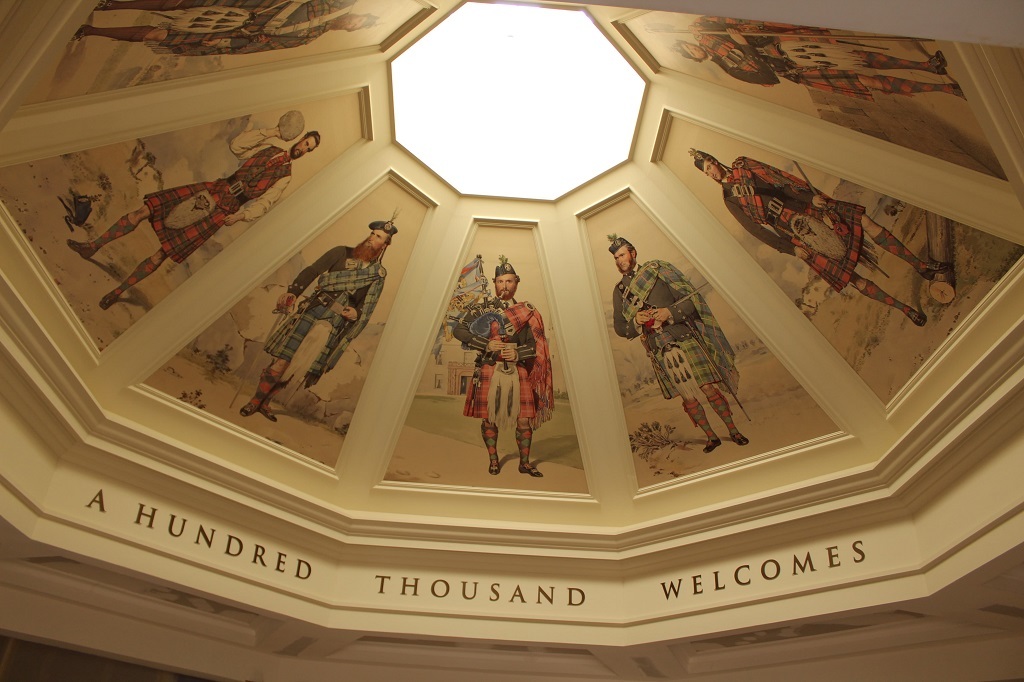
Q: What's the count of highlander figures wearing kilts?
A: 7